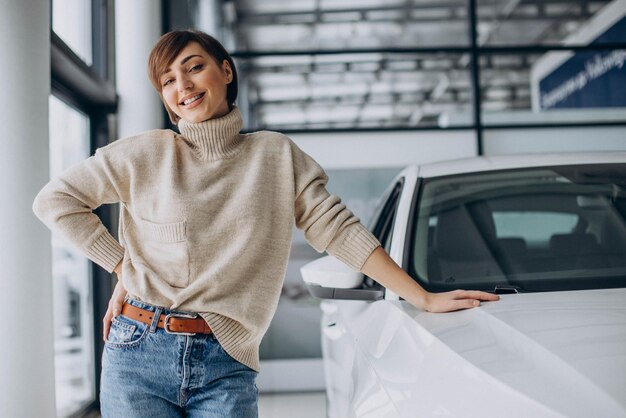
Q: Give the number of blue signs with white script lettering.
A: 1